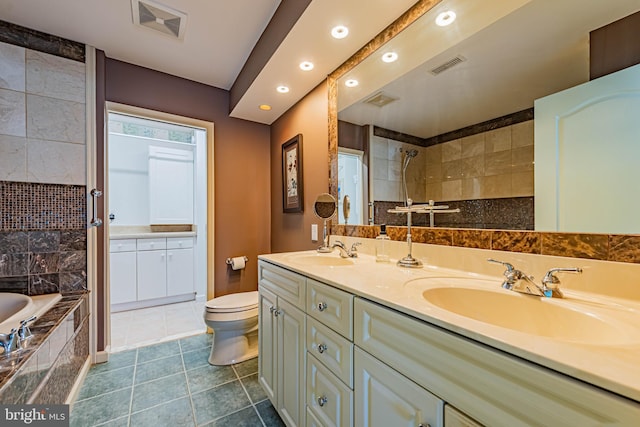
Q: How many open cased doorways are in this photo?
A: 1